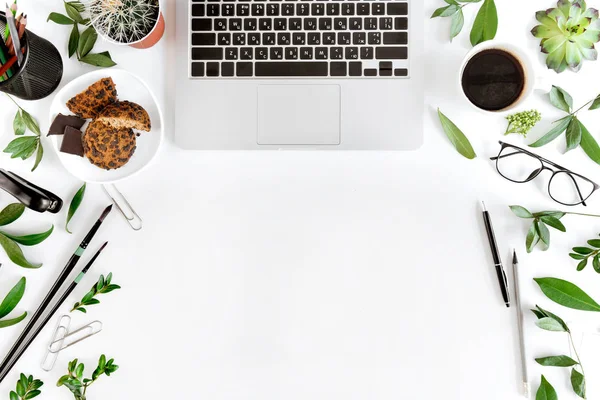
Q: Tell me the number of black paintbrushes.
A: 2